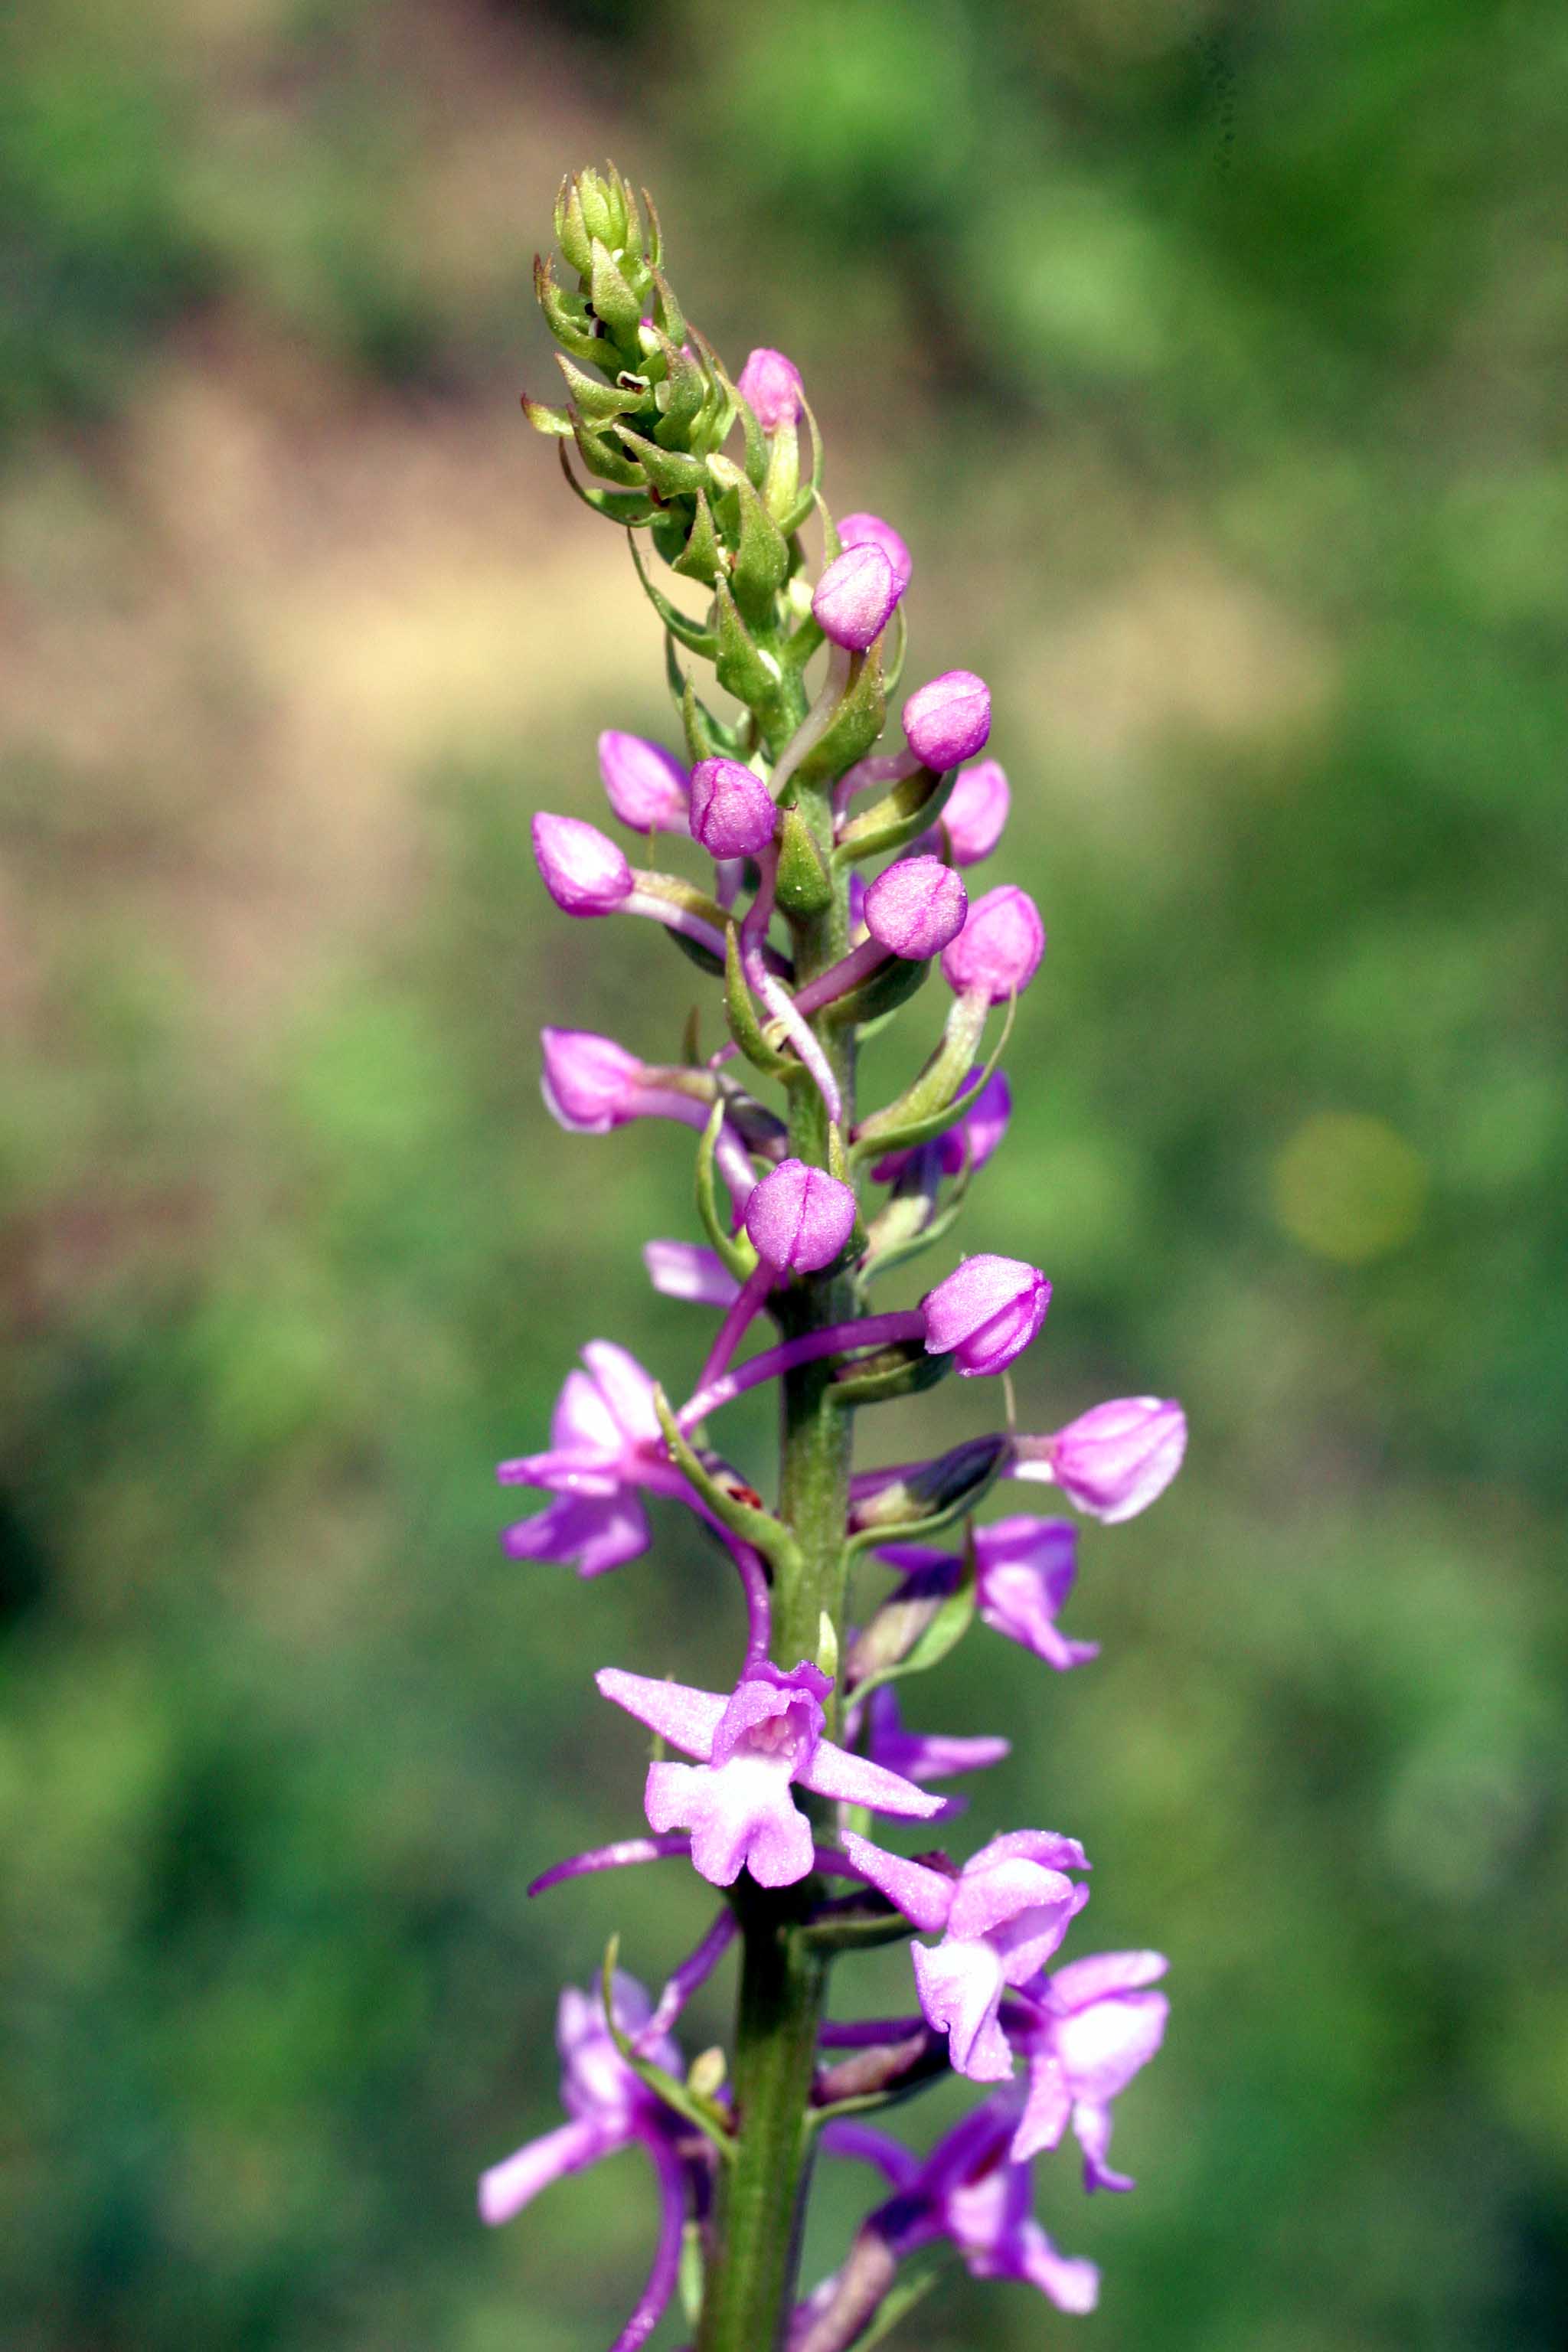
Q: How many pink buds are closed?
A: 14